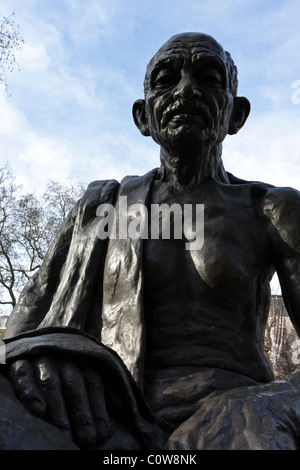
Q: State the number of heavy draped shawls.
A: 1